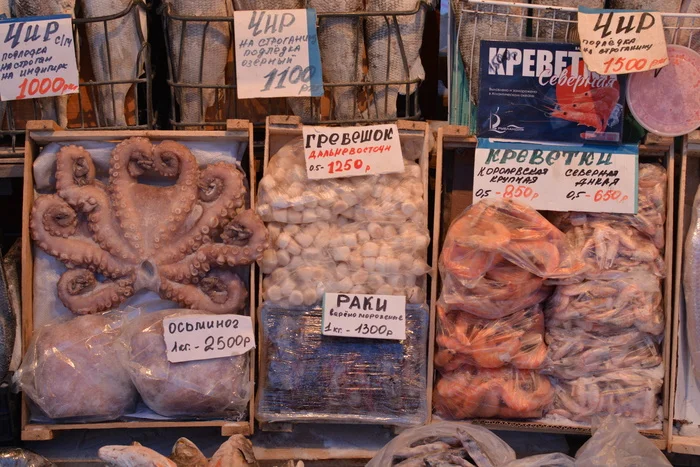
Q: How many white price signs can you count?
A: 7